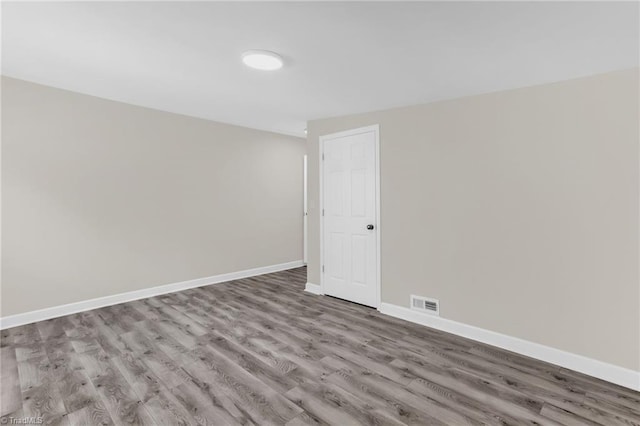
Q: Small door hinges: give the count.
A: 3